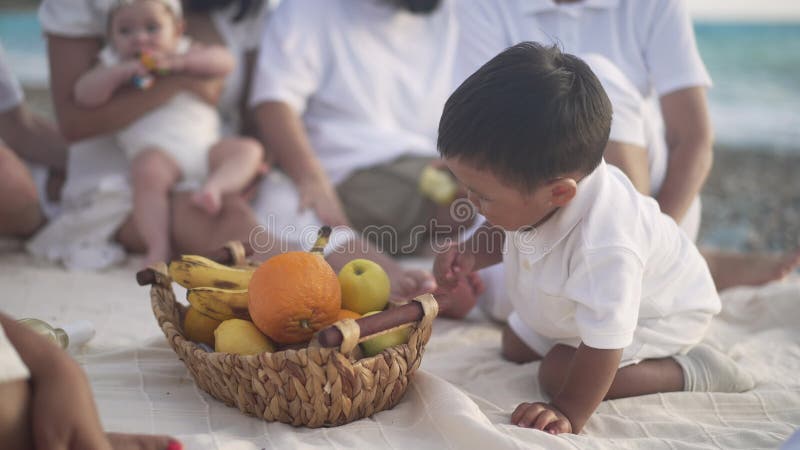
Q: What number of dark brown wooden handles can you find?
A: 2